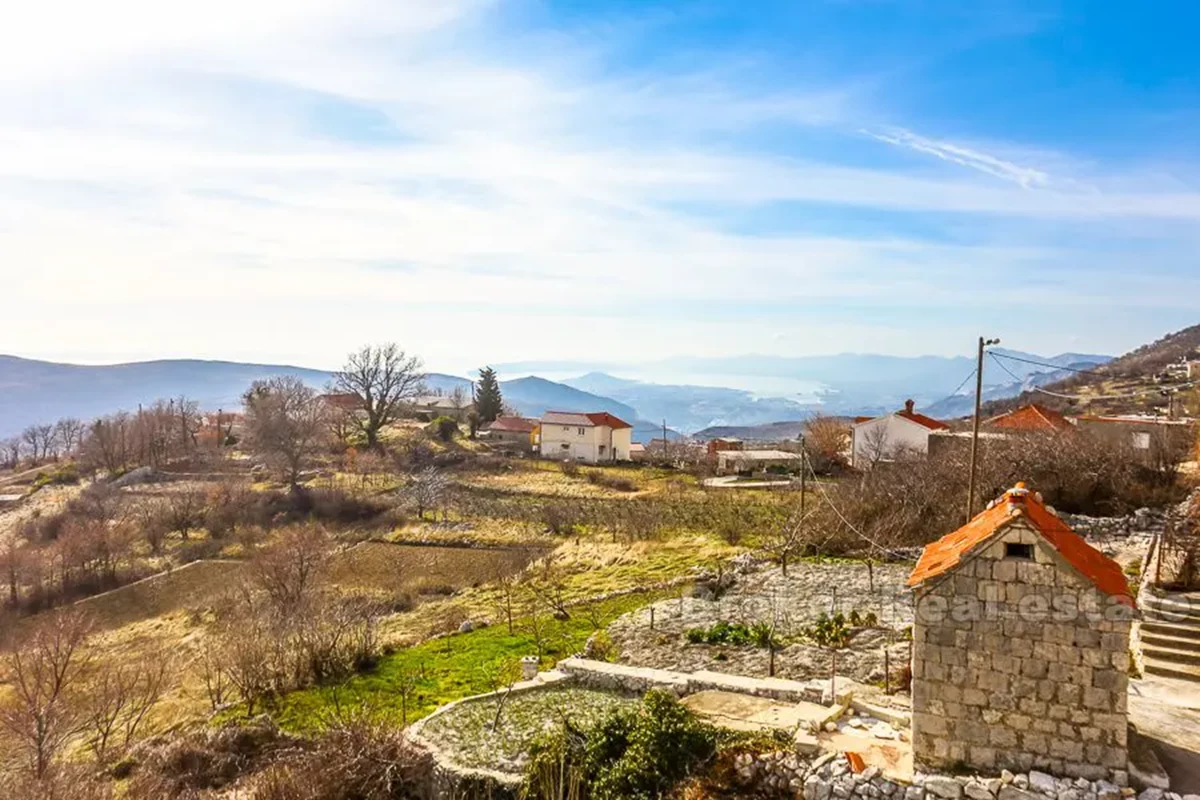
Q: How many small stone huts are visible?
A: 1